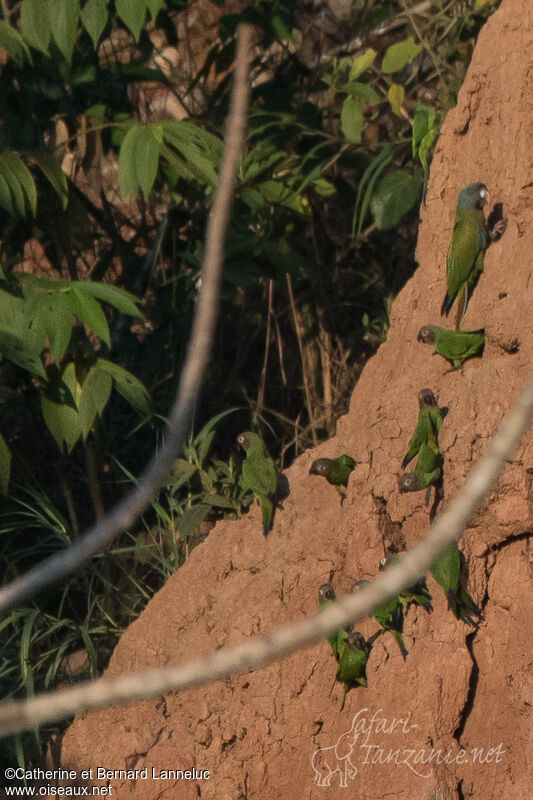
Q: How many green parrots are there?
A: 12